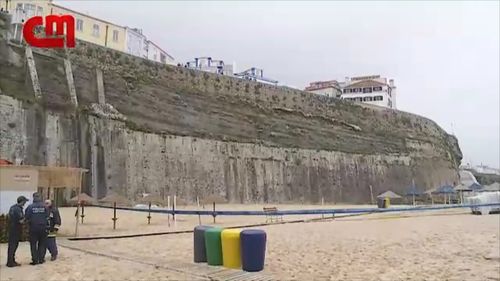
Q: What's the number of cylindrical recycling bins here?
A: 4